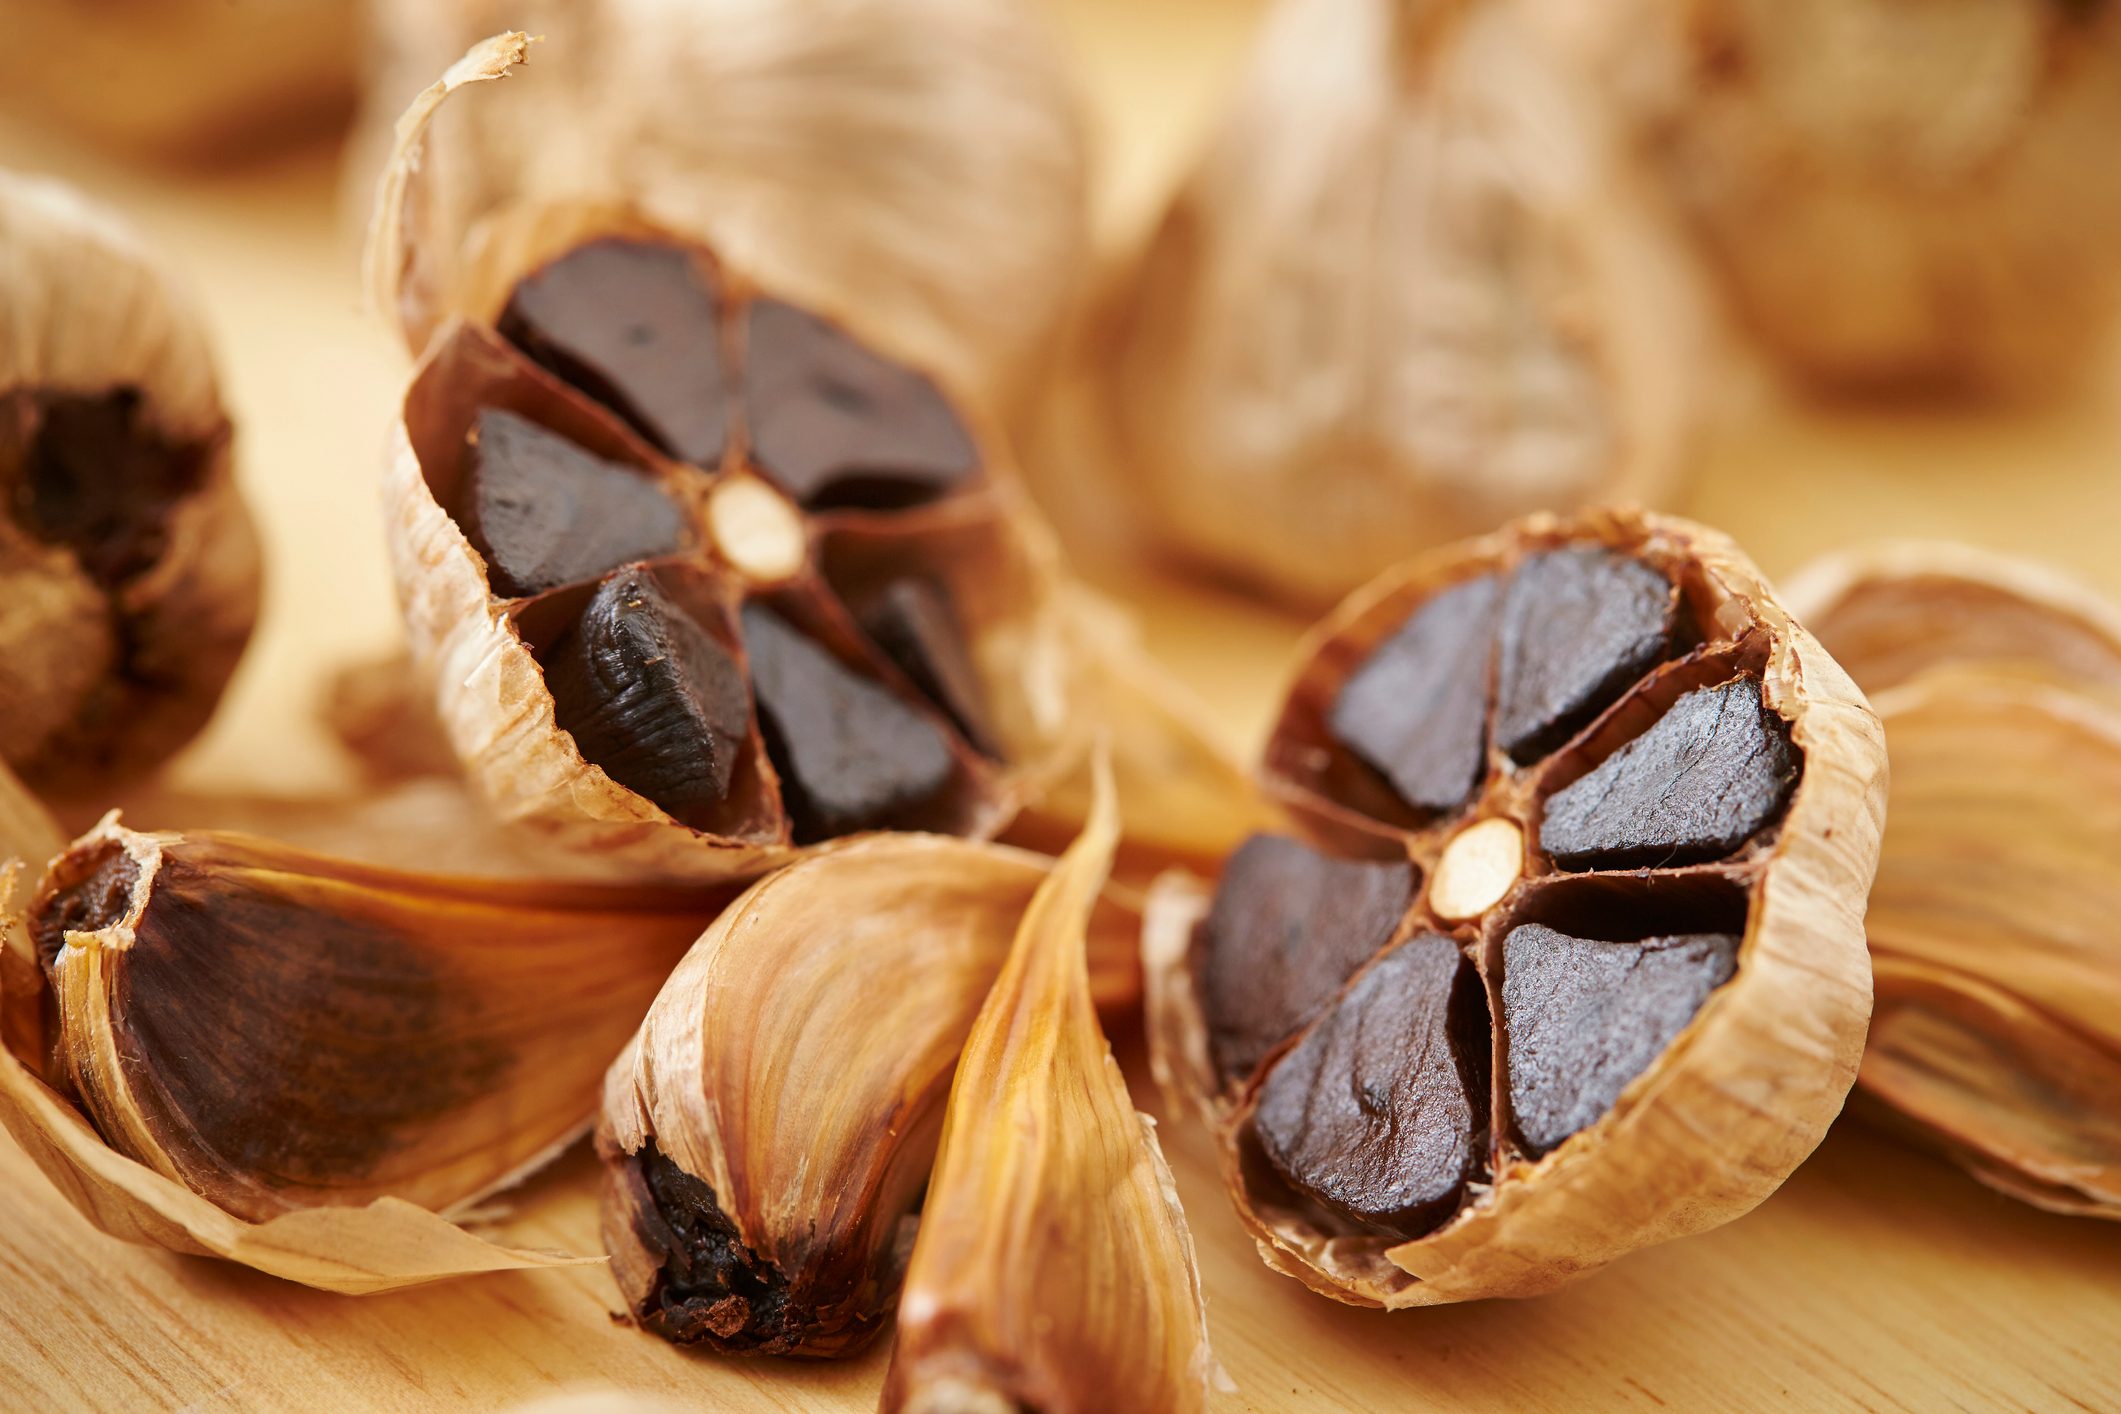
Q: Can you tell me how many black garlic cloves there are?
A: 12